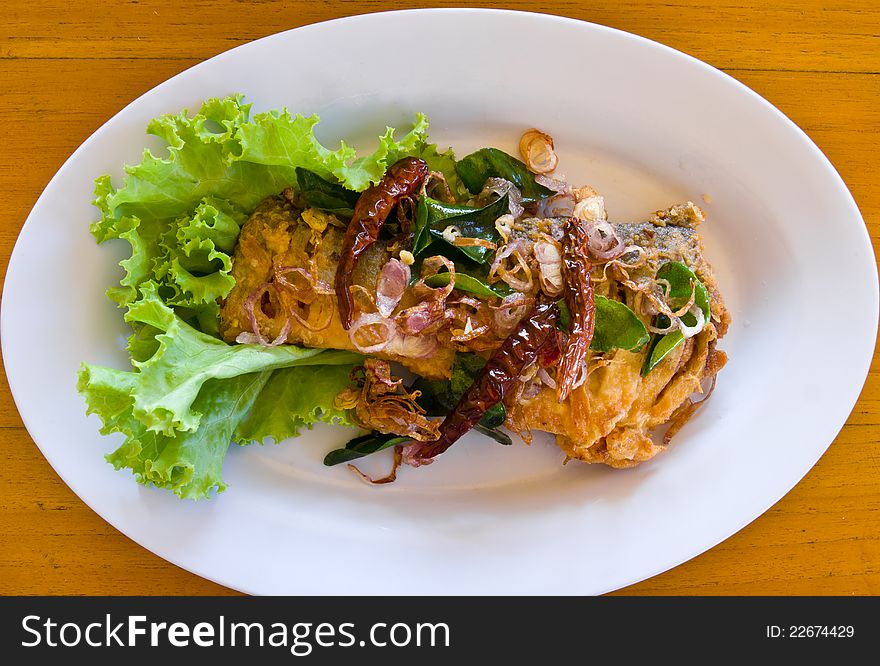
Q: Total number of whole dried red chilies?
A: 3